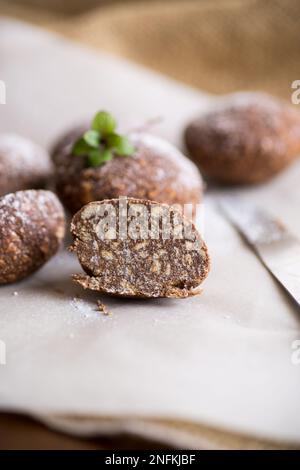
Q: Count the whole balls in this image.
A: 4